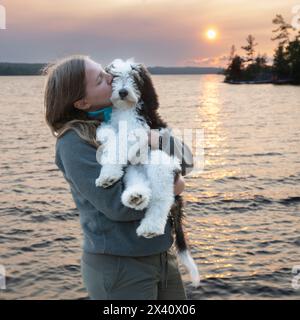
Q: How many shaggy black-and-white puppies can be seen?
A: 1